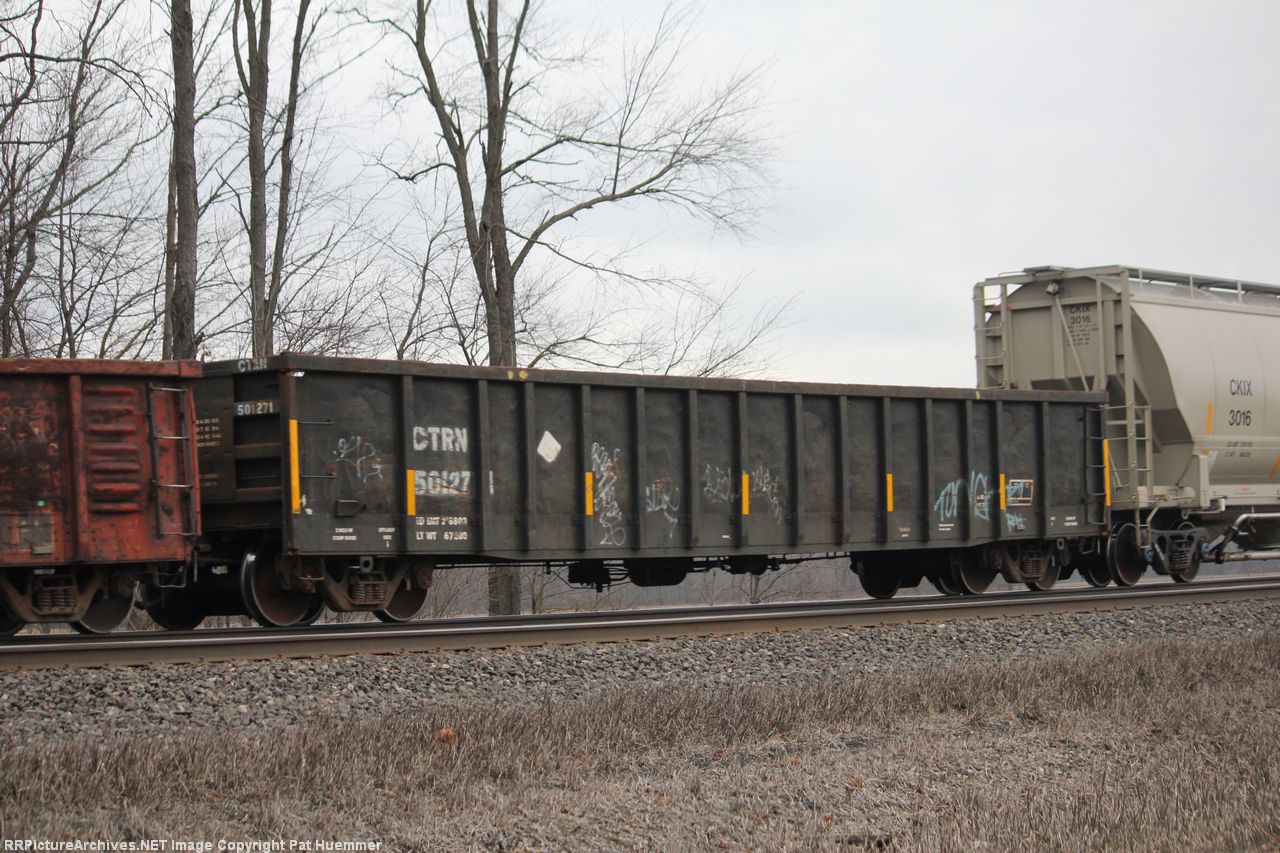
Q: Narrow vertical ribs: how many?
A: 14